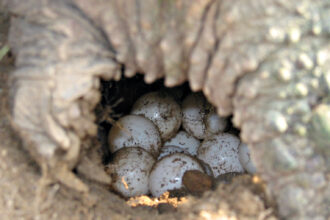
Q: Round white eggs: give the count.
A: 9